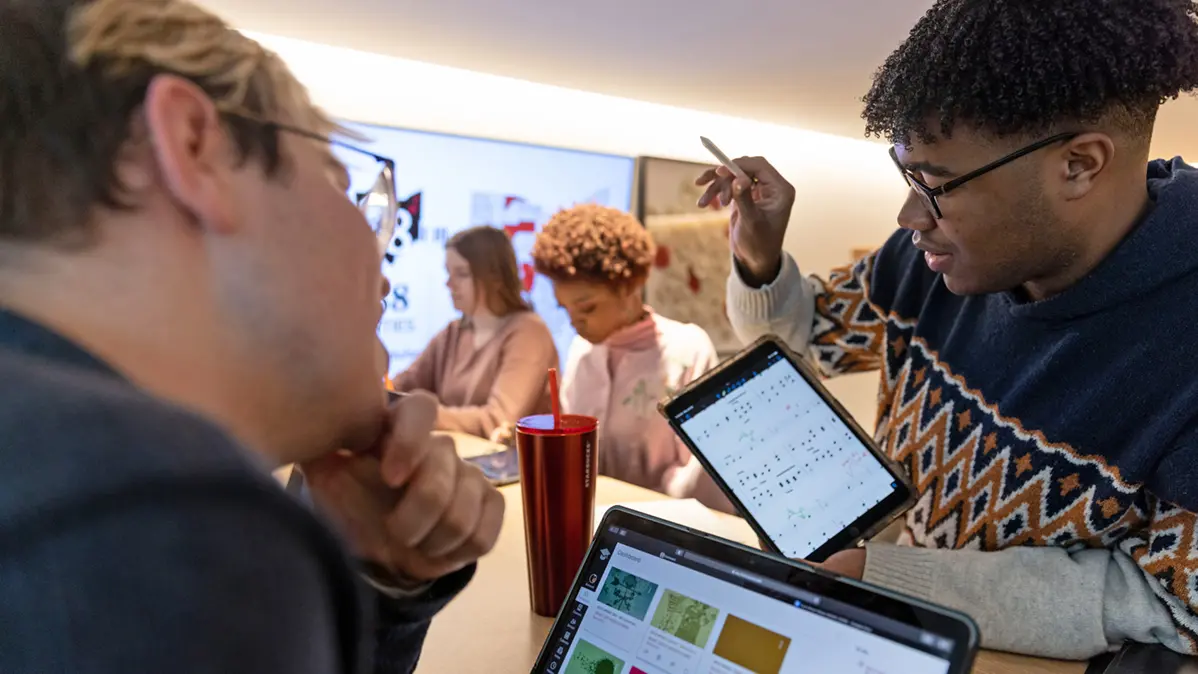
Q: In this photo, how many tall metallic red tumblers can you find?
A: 1